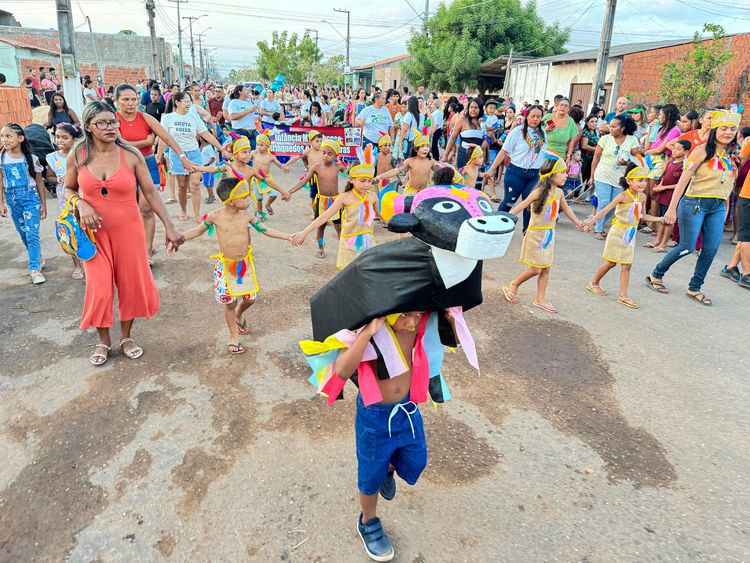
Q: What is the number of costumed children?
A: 13